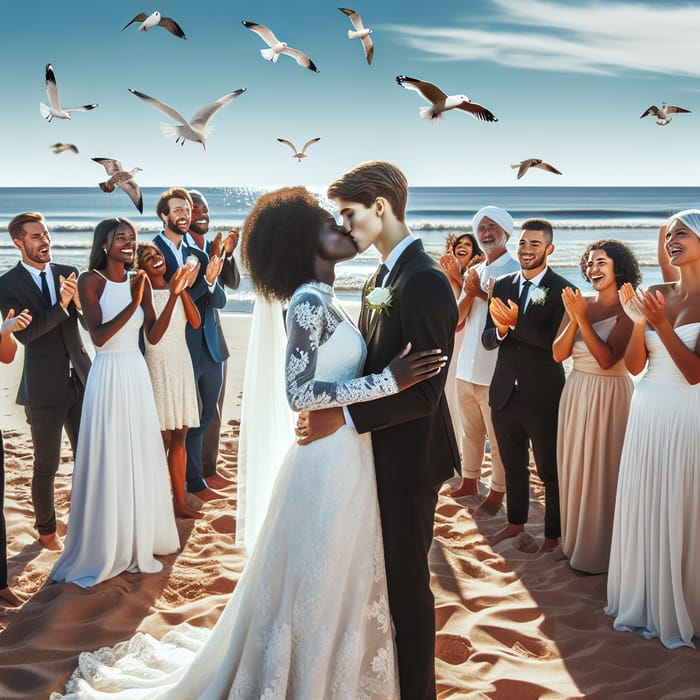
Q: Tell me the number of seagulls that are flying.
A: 11